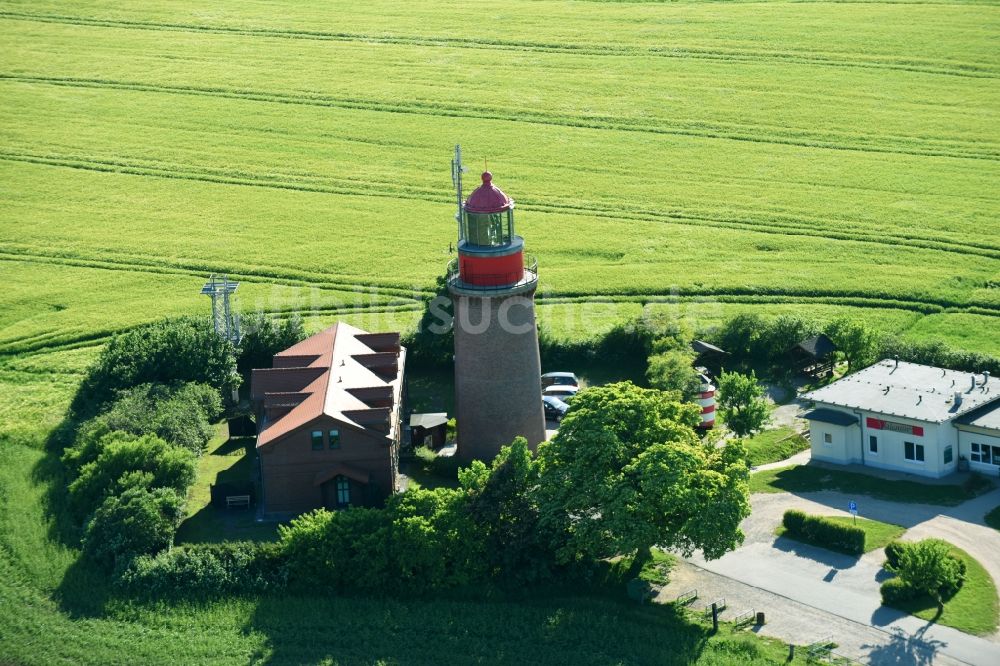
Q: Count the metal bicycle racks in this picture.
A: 4